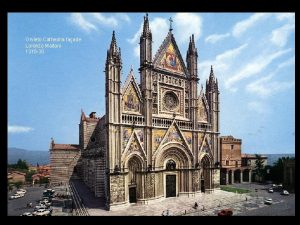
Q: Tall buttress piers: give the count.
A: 4